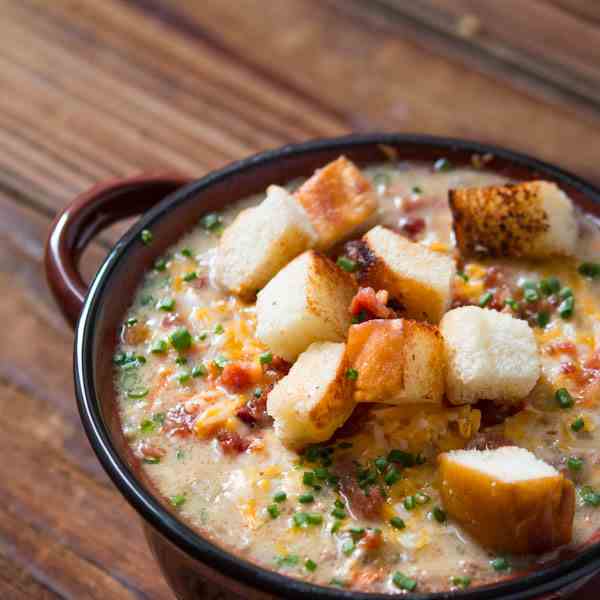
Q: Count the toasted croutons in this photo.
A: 9